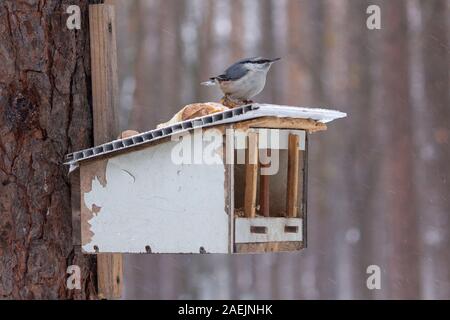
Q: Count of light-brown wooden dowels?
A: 2